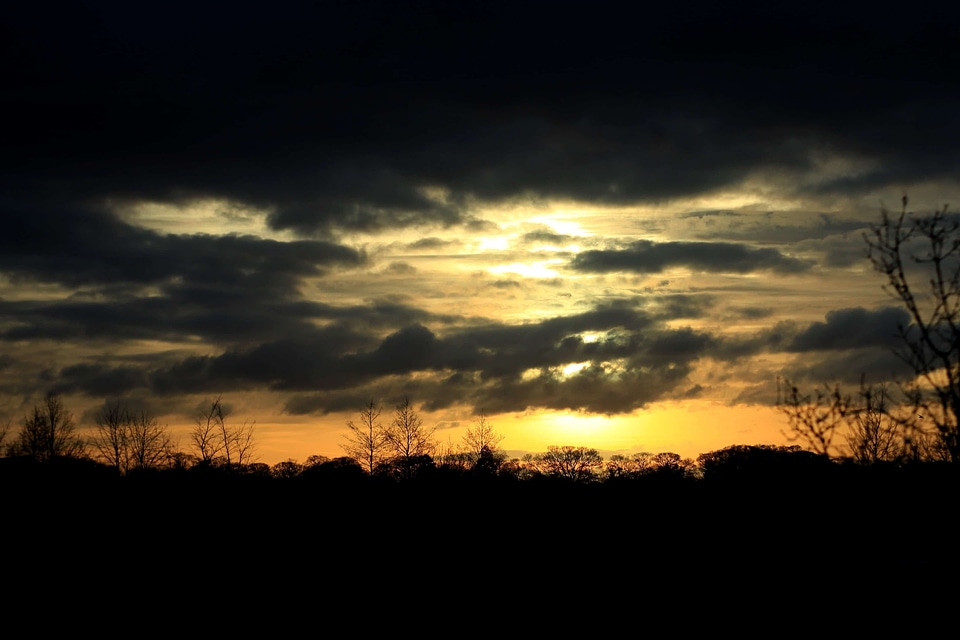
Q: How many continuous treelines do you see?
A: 1